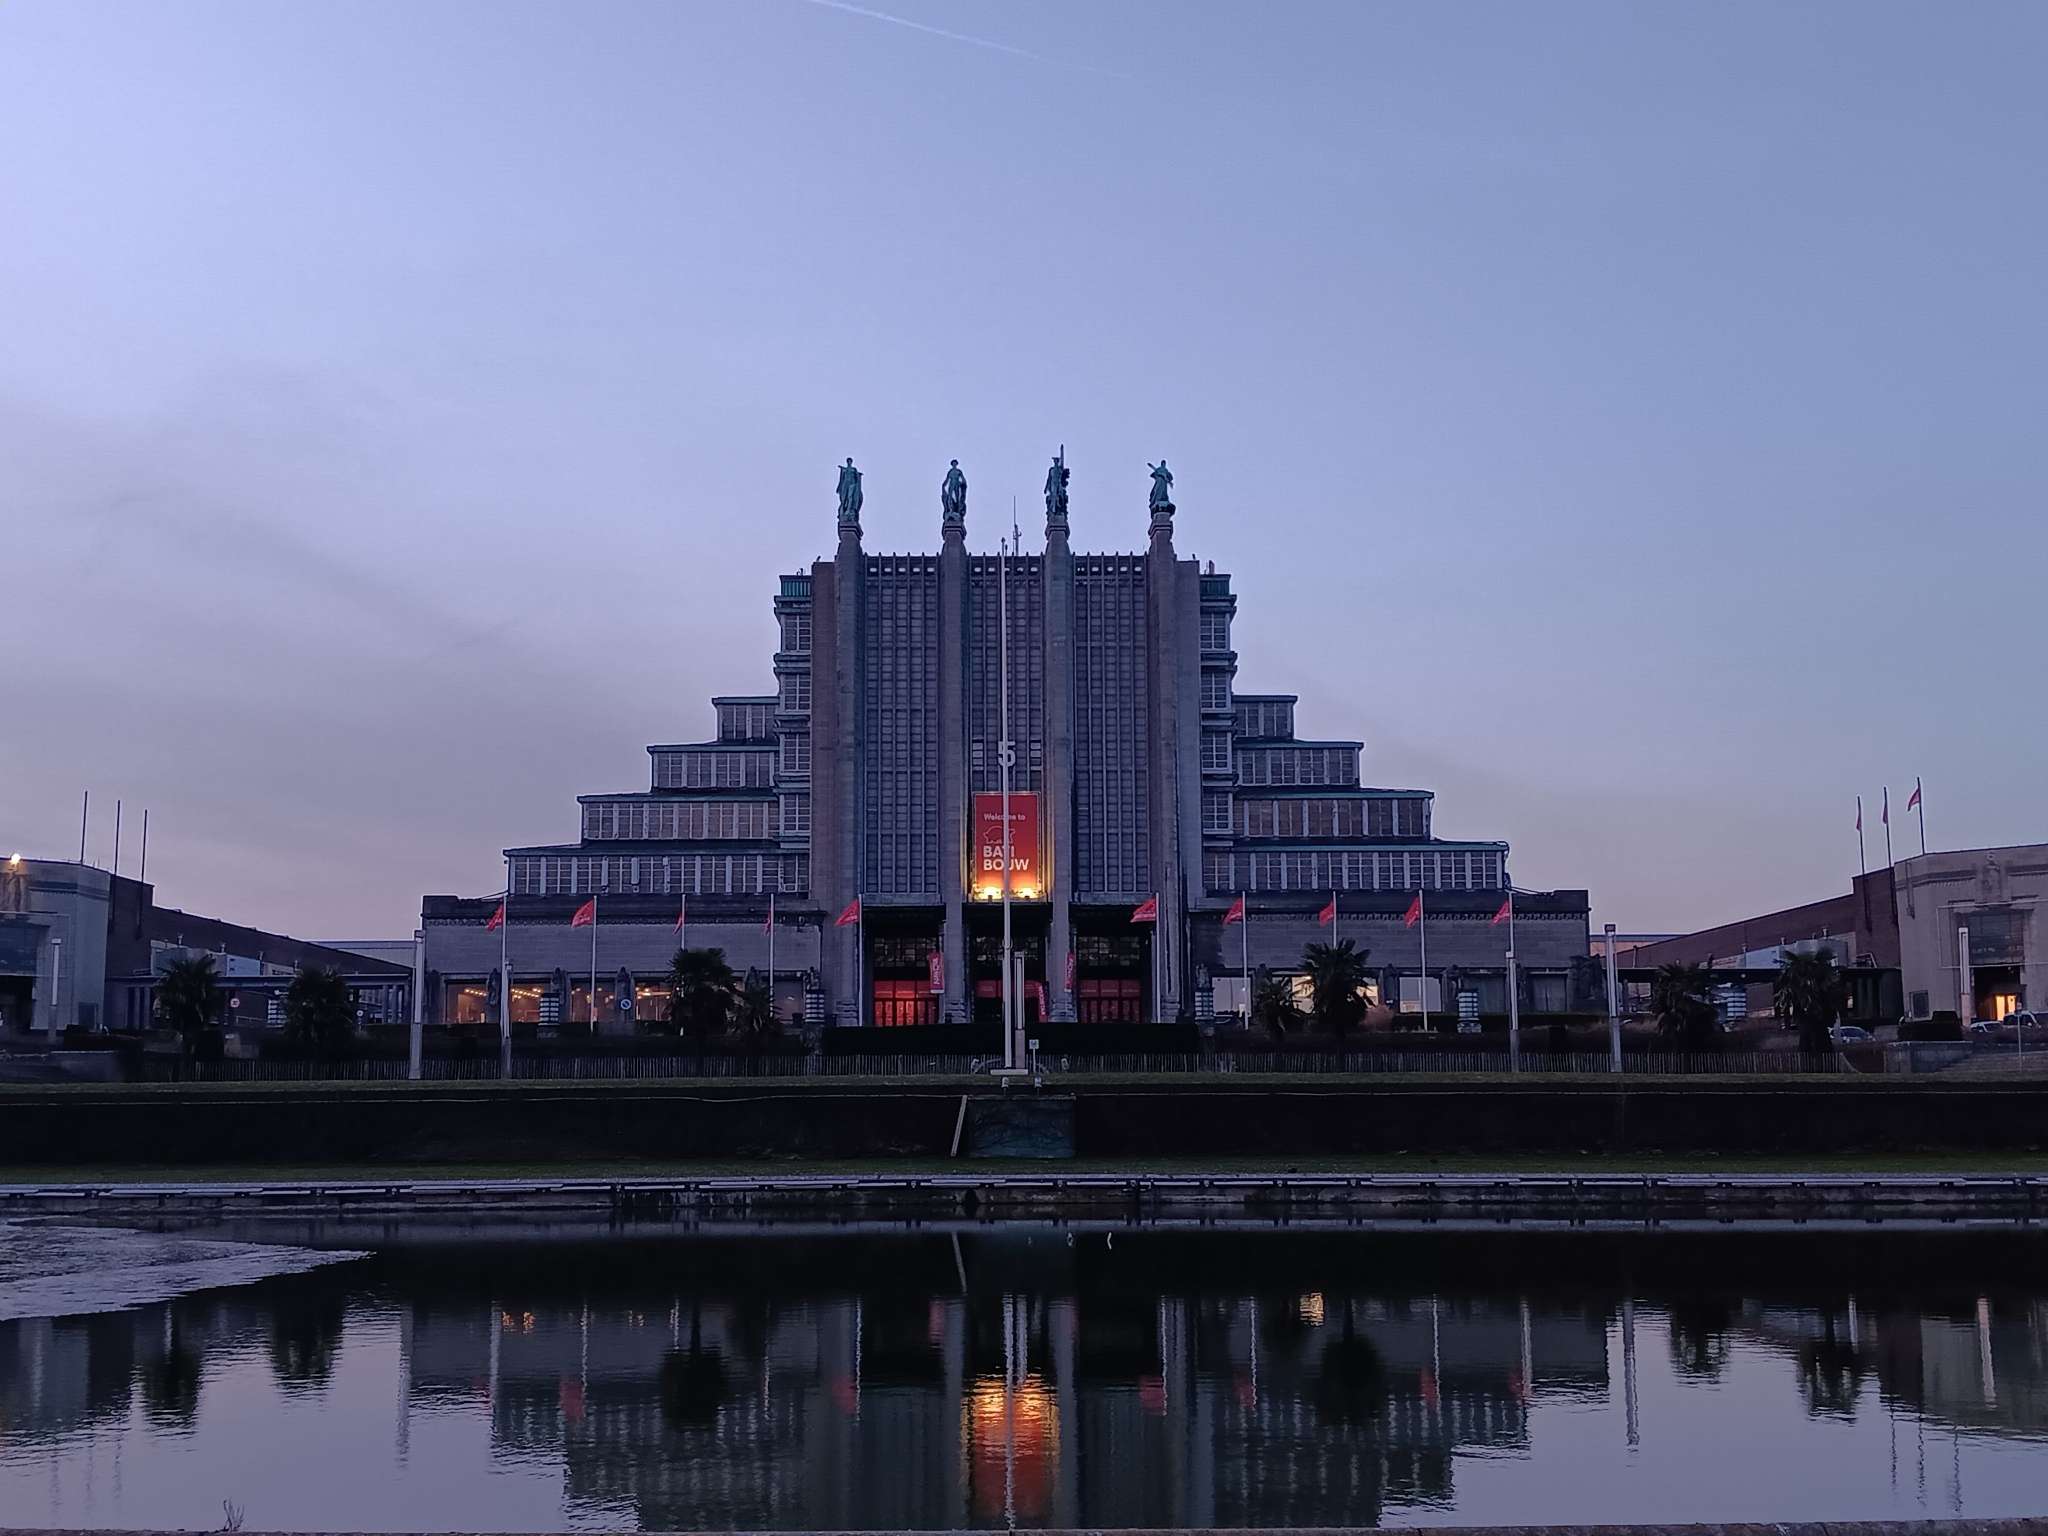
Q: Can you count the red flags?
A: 13